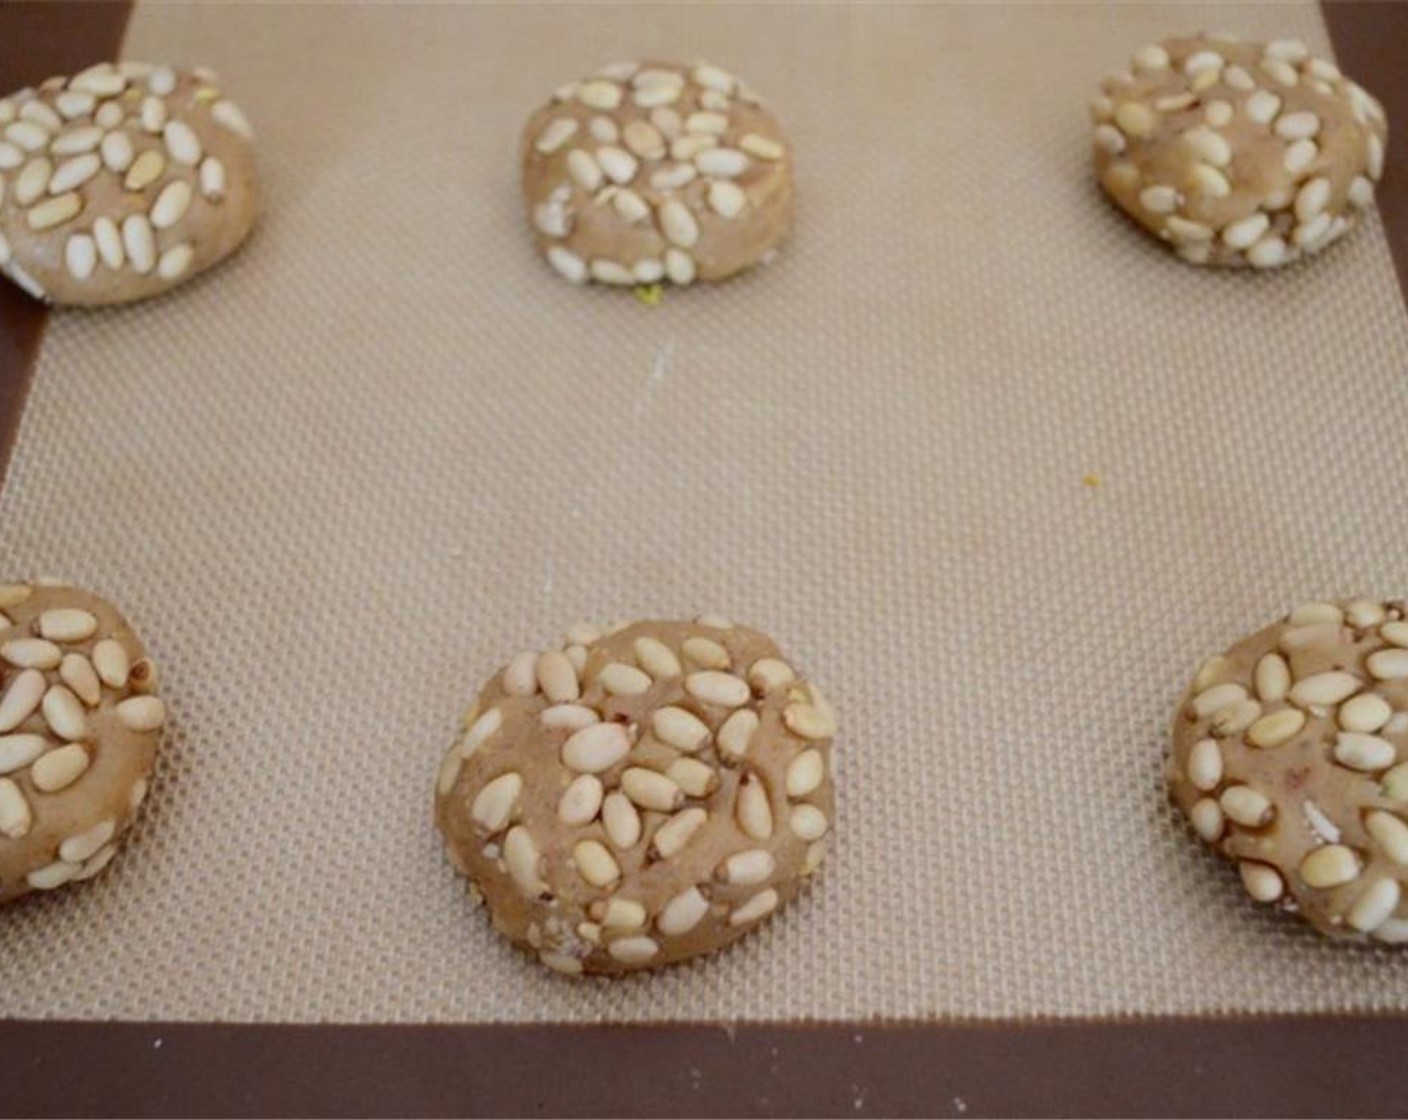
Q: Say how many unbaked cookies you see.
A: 6